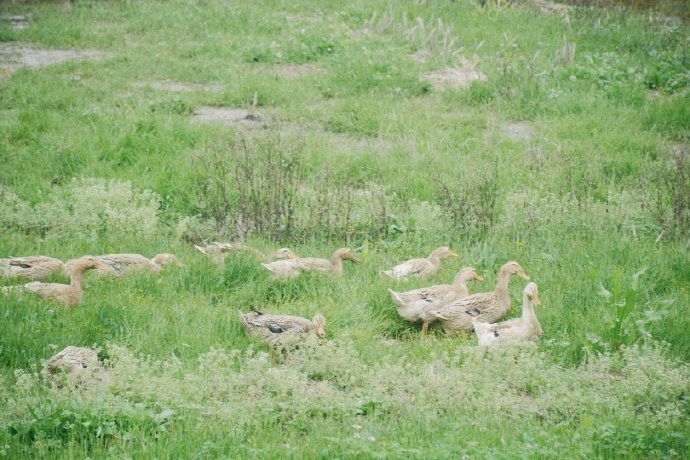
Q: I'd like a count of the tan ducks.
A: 11